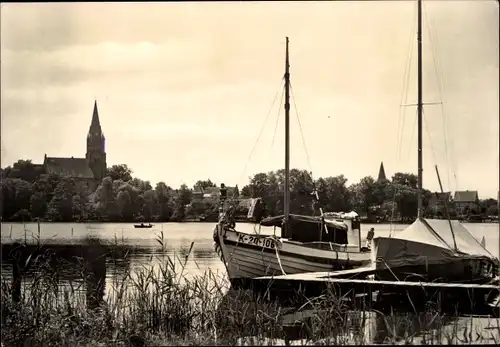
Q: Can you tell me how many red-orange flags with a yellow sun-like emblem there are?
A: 0